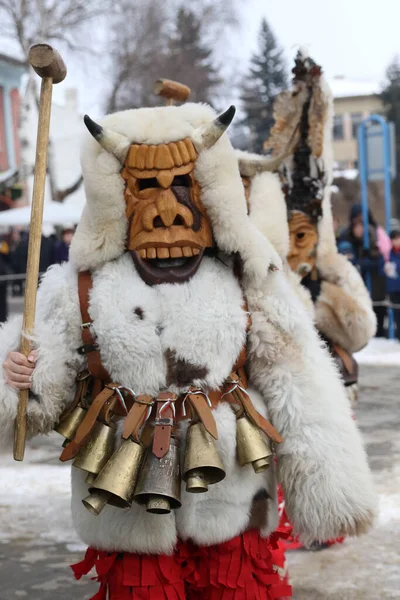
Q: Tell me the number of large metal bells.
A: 6